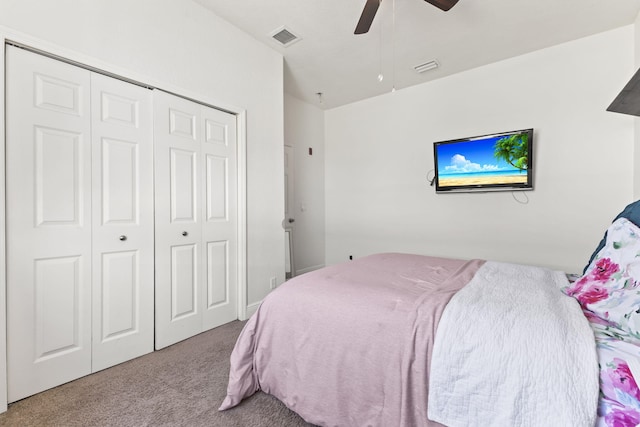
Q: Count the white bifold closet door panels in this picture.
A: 4